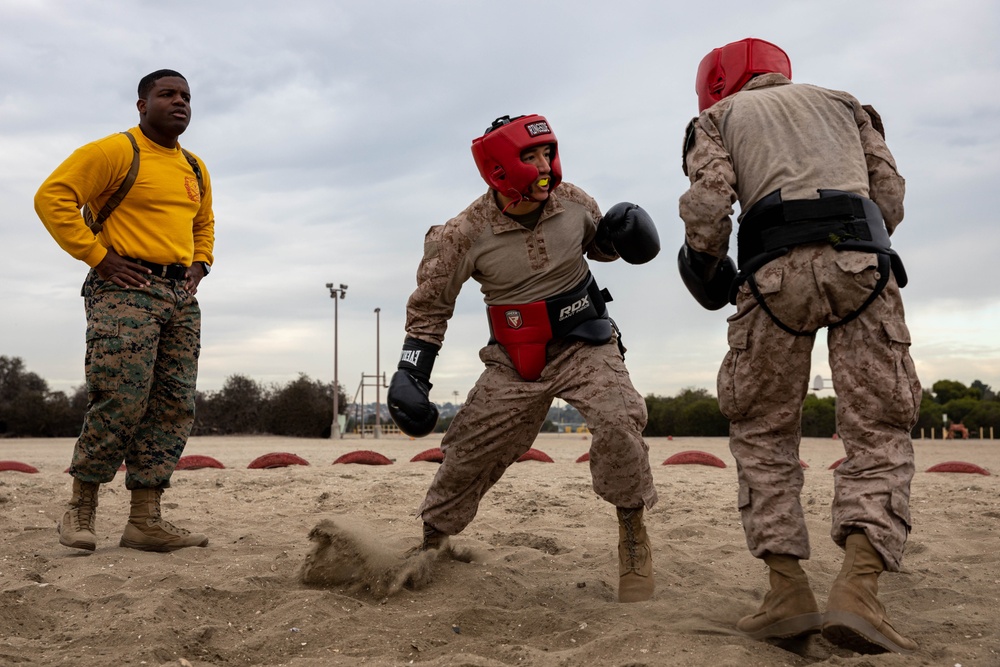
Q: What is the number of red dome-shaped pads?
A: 12